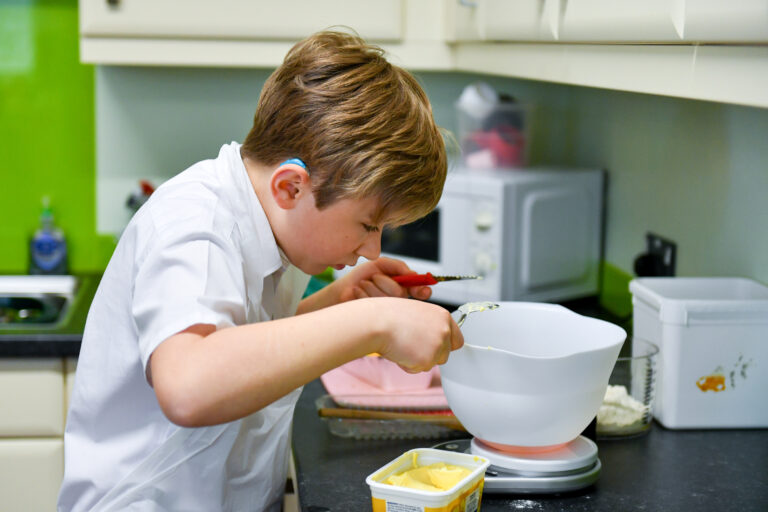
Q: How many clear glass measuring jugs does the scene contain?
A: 1